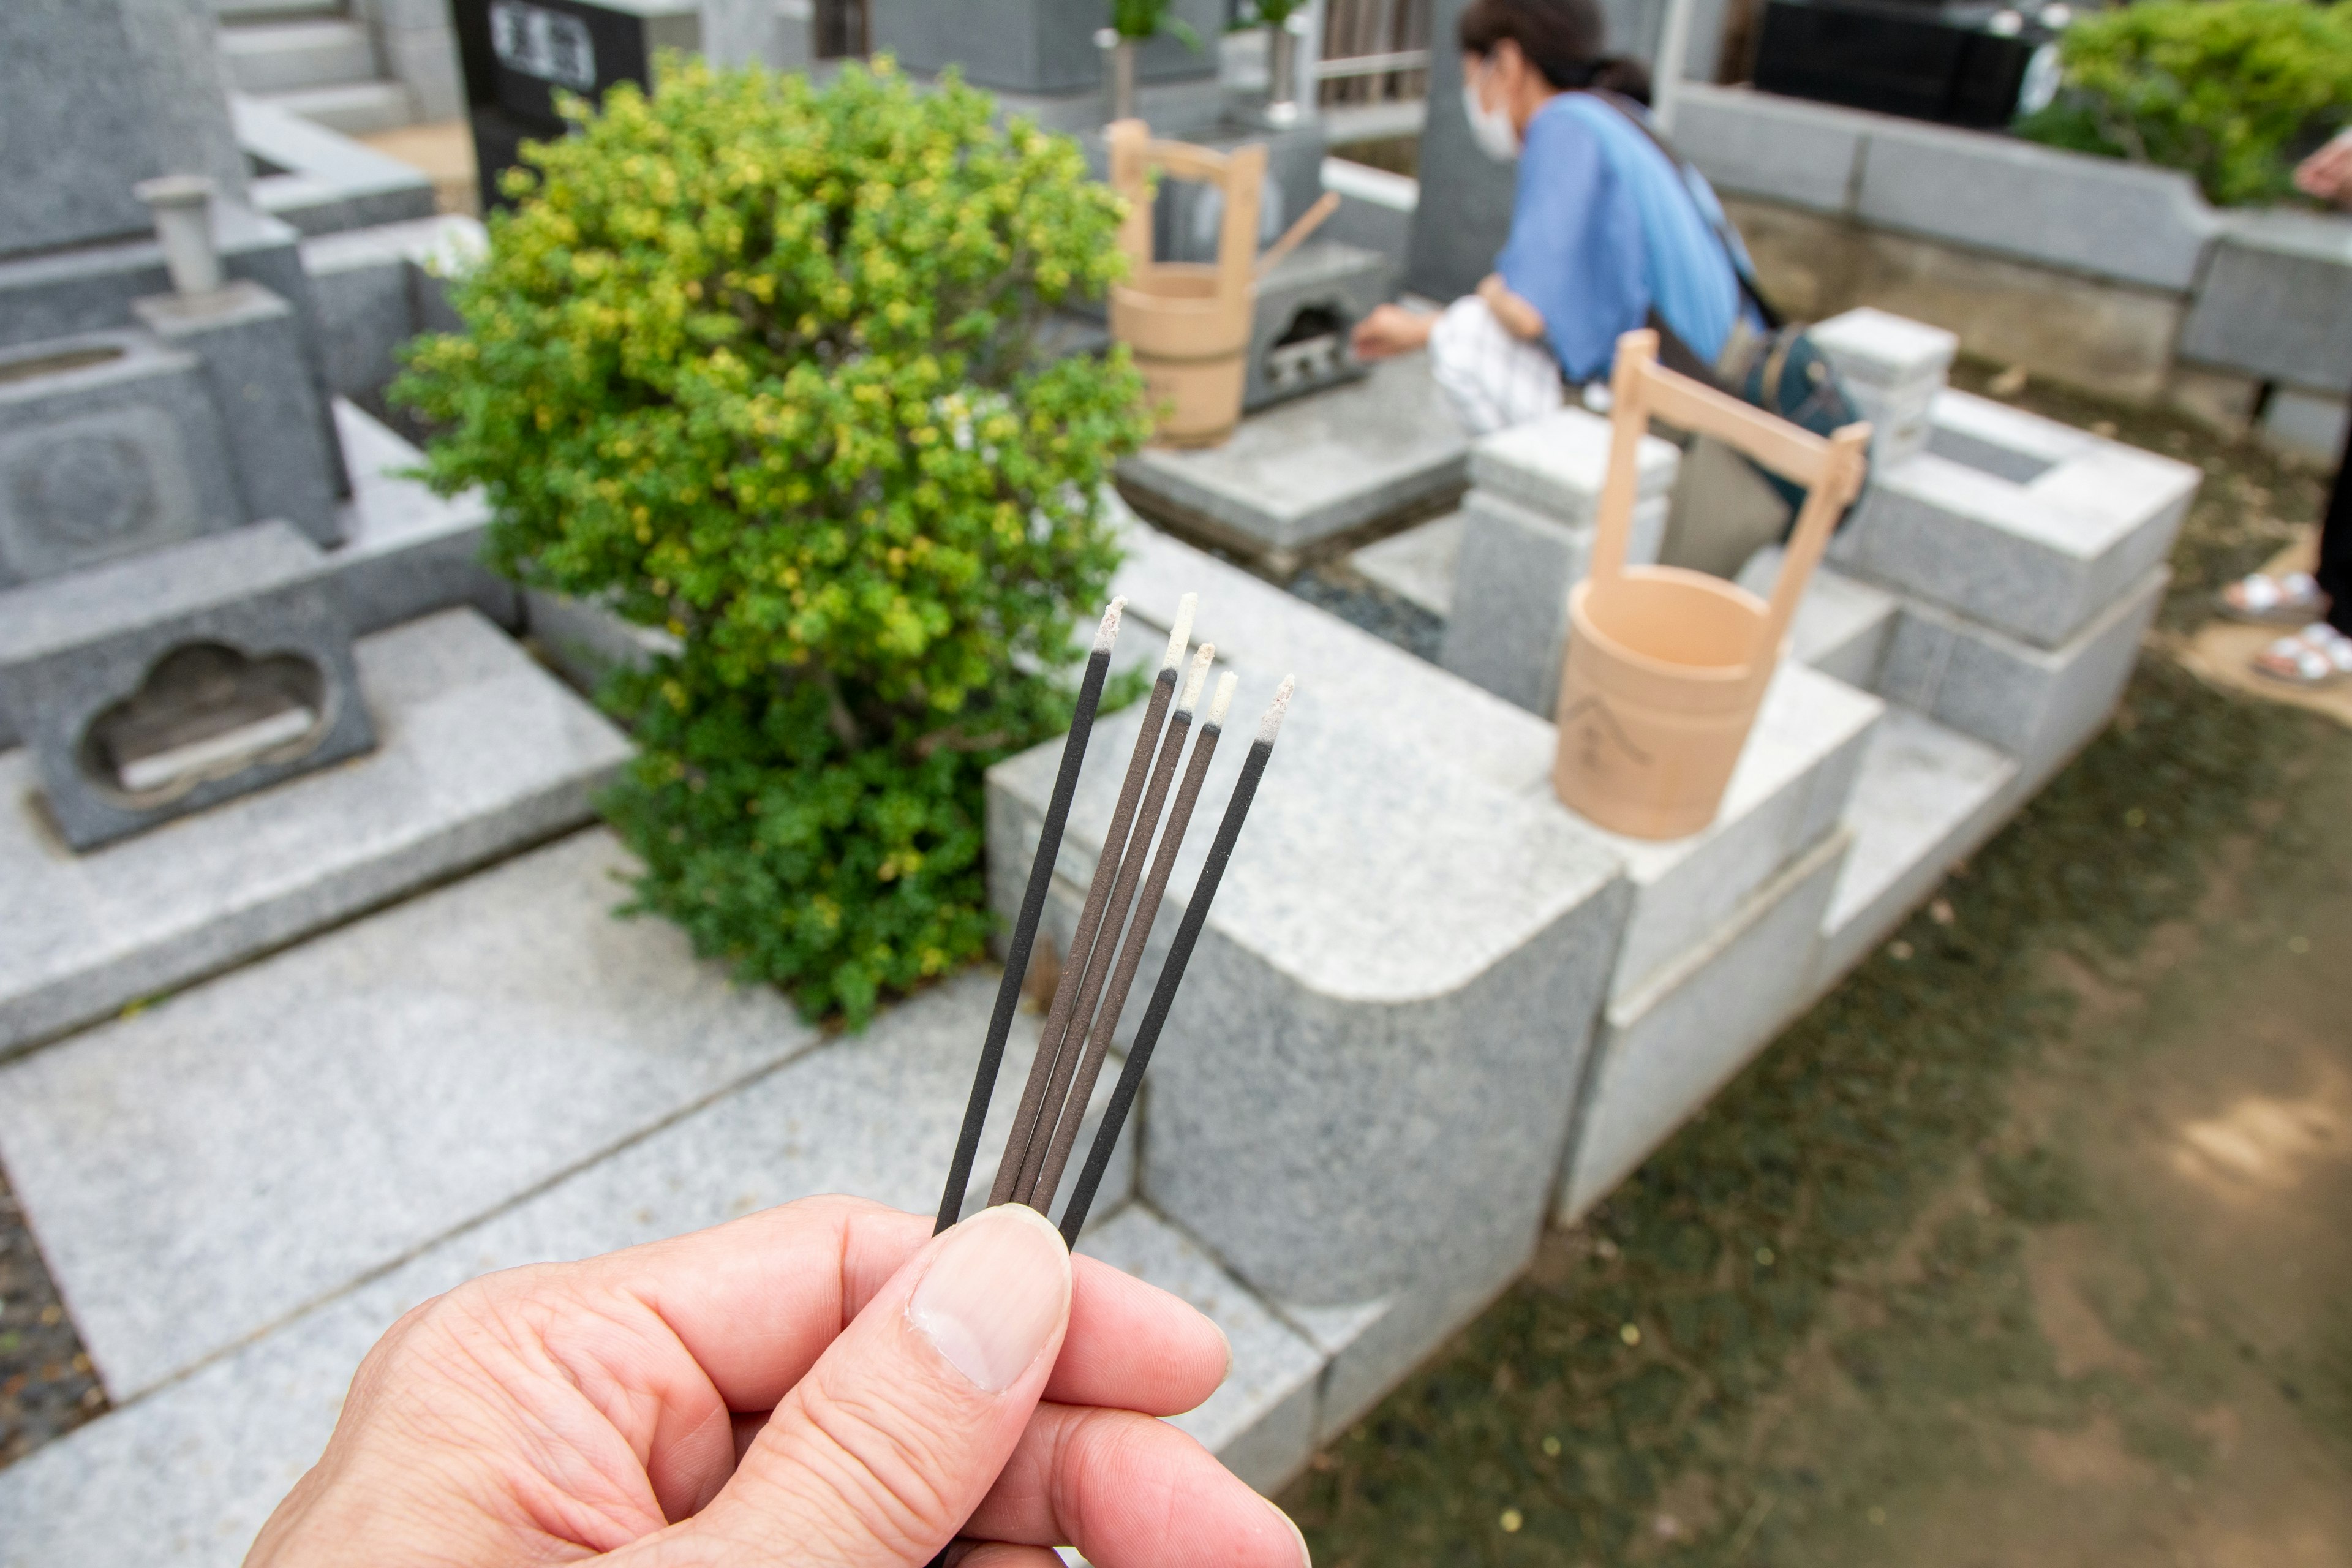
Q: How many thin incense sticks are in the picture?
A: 5